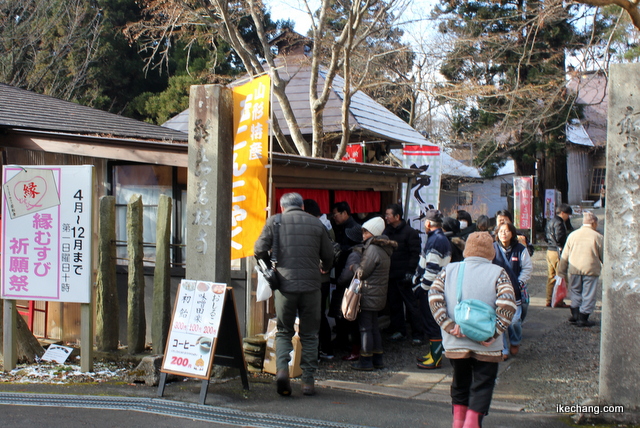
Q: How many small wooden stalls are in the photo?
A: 1